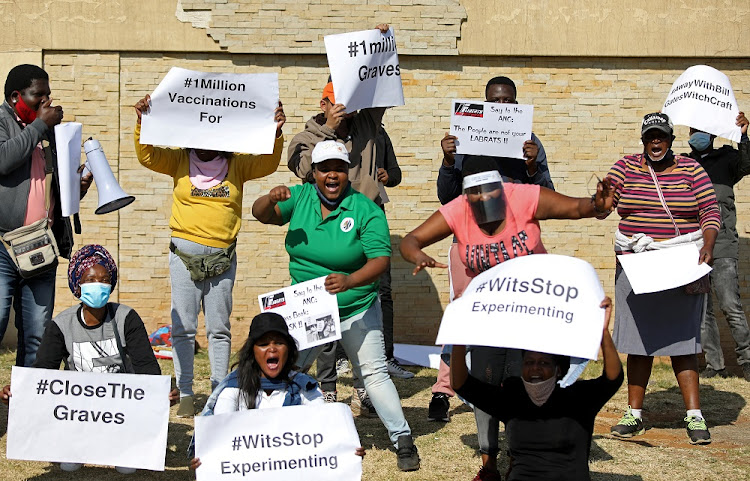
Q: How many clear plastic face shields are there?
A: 1